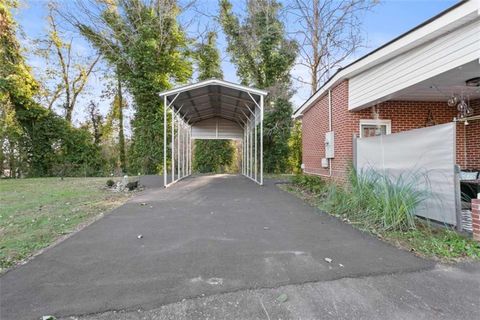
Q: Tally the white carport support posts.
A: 12